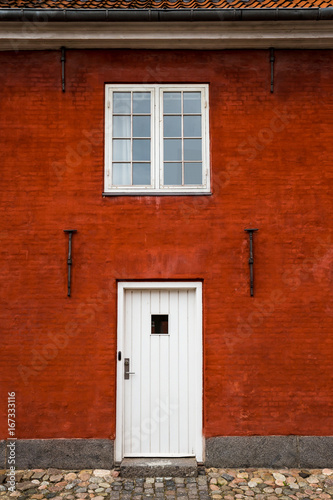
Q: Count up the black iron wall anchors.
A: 4